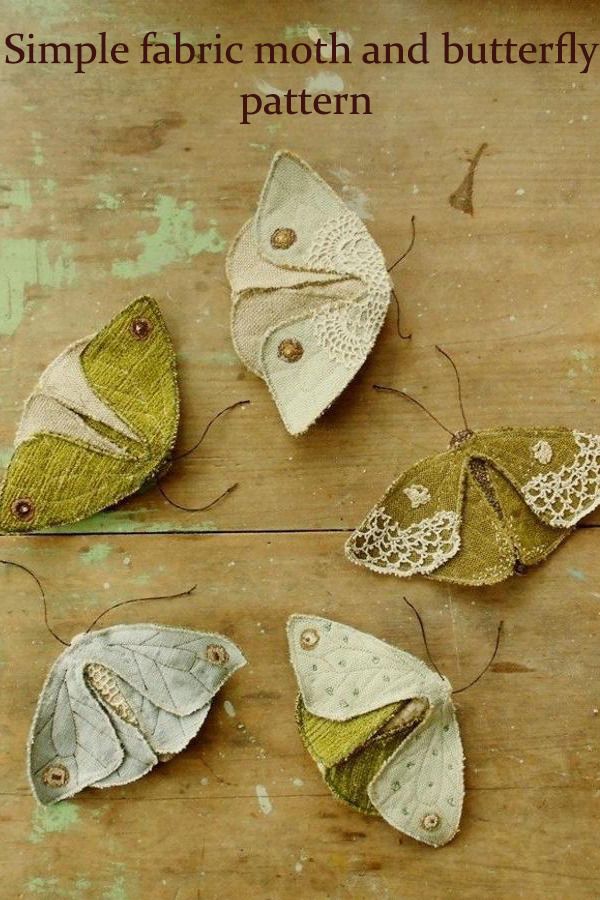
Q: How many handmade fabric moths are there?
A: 5